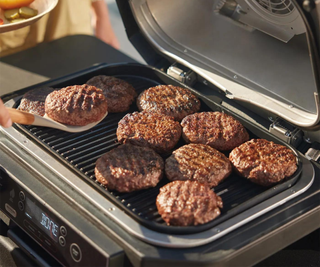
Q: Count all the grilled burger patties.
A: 10